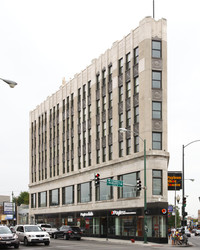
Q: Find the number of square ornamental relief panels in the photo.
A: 3